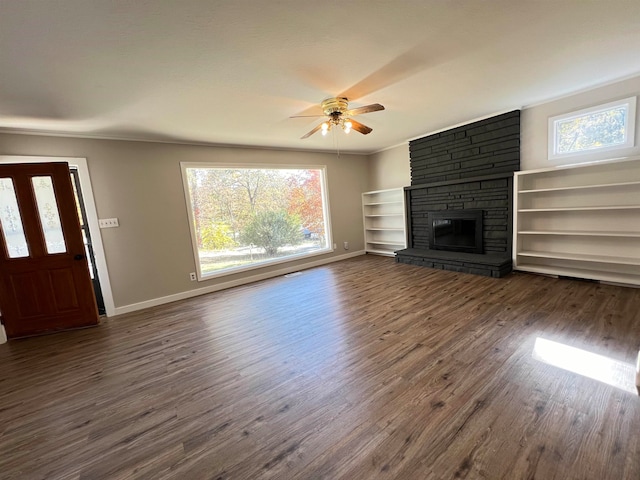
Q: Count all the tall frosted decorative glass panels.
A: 2